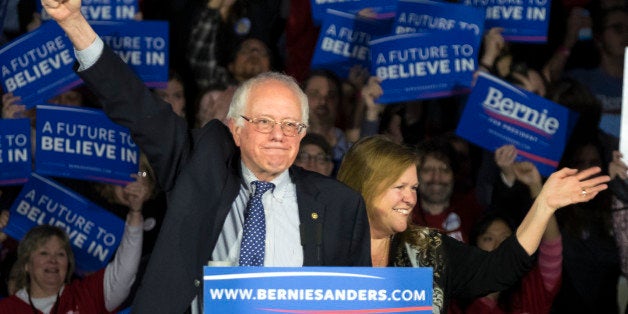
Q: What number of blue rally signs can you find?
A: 12